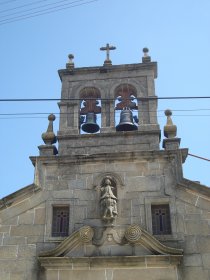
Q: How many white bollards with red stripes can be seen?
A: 0